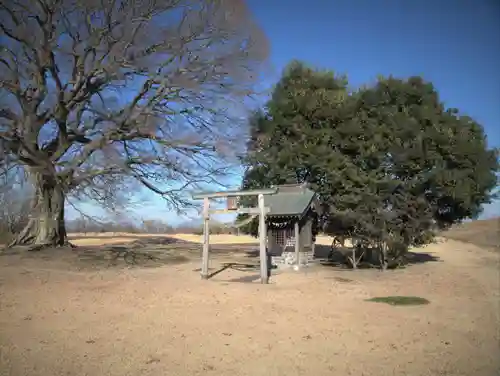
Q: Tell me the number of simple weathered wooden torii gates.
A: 1